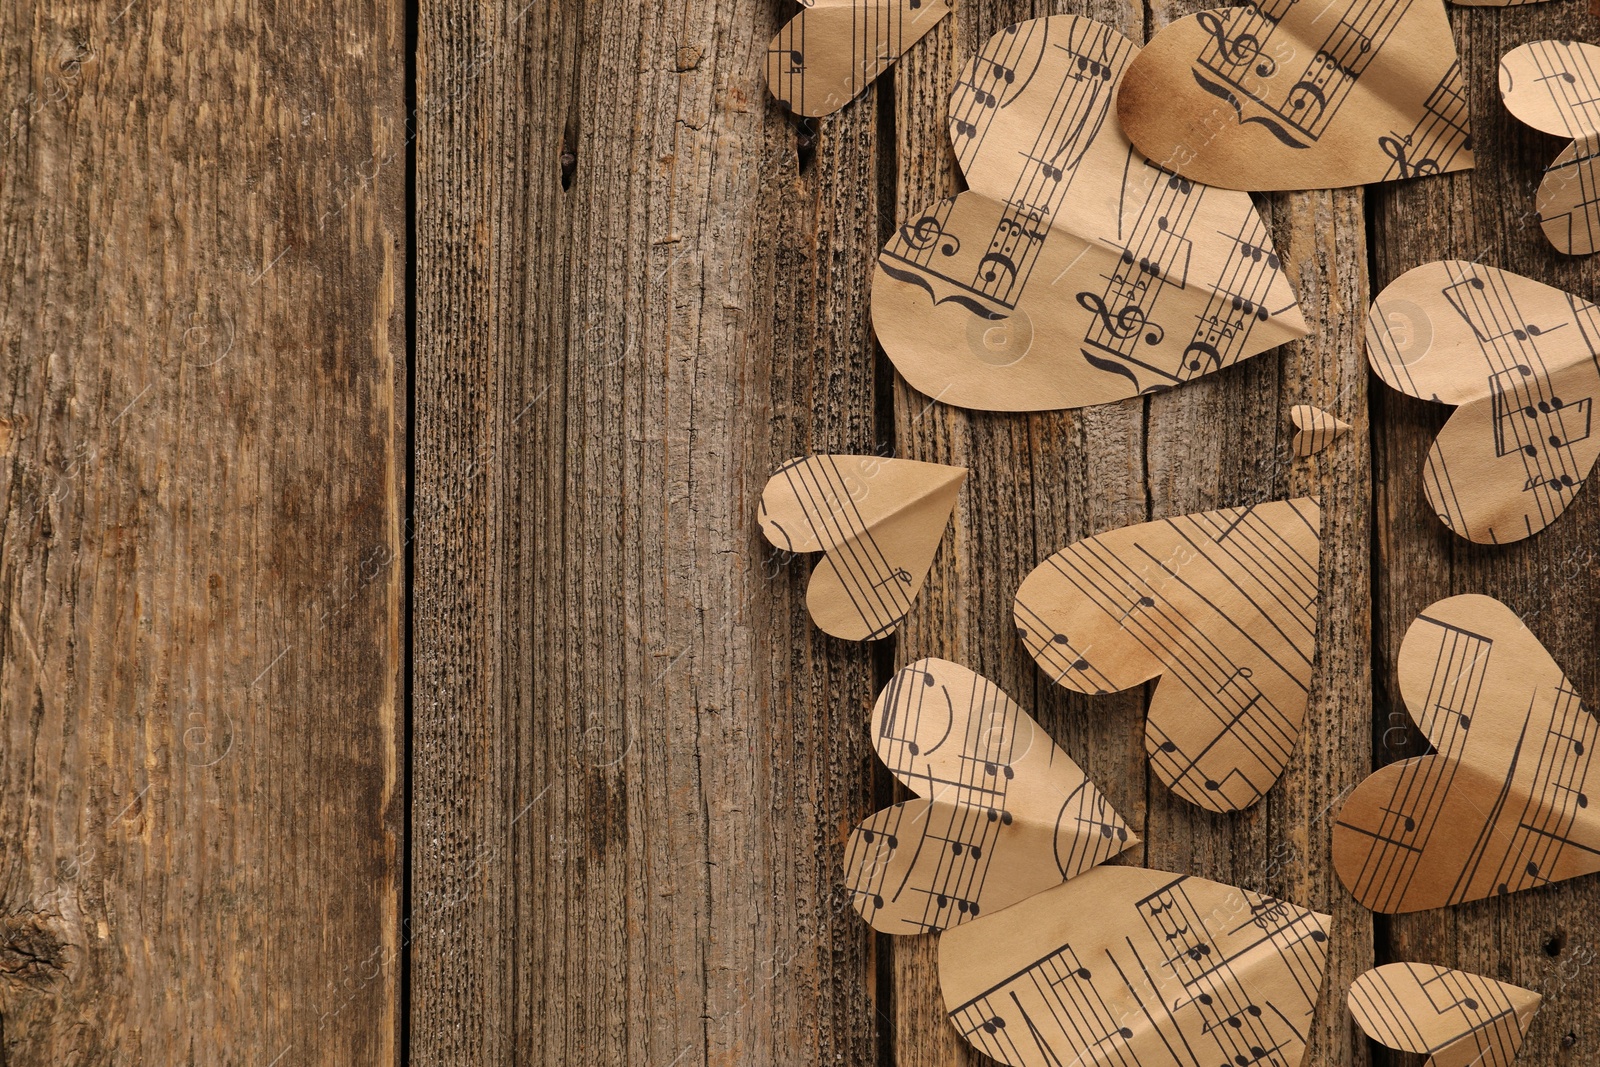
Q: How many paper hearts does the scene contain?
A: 13